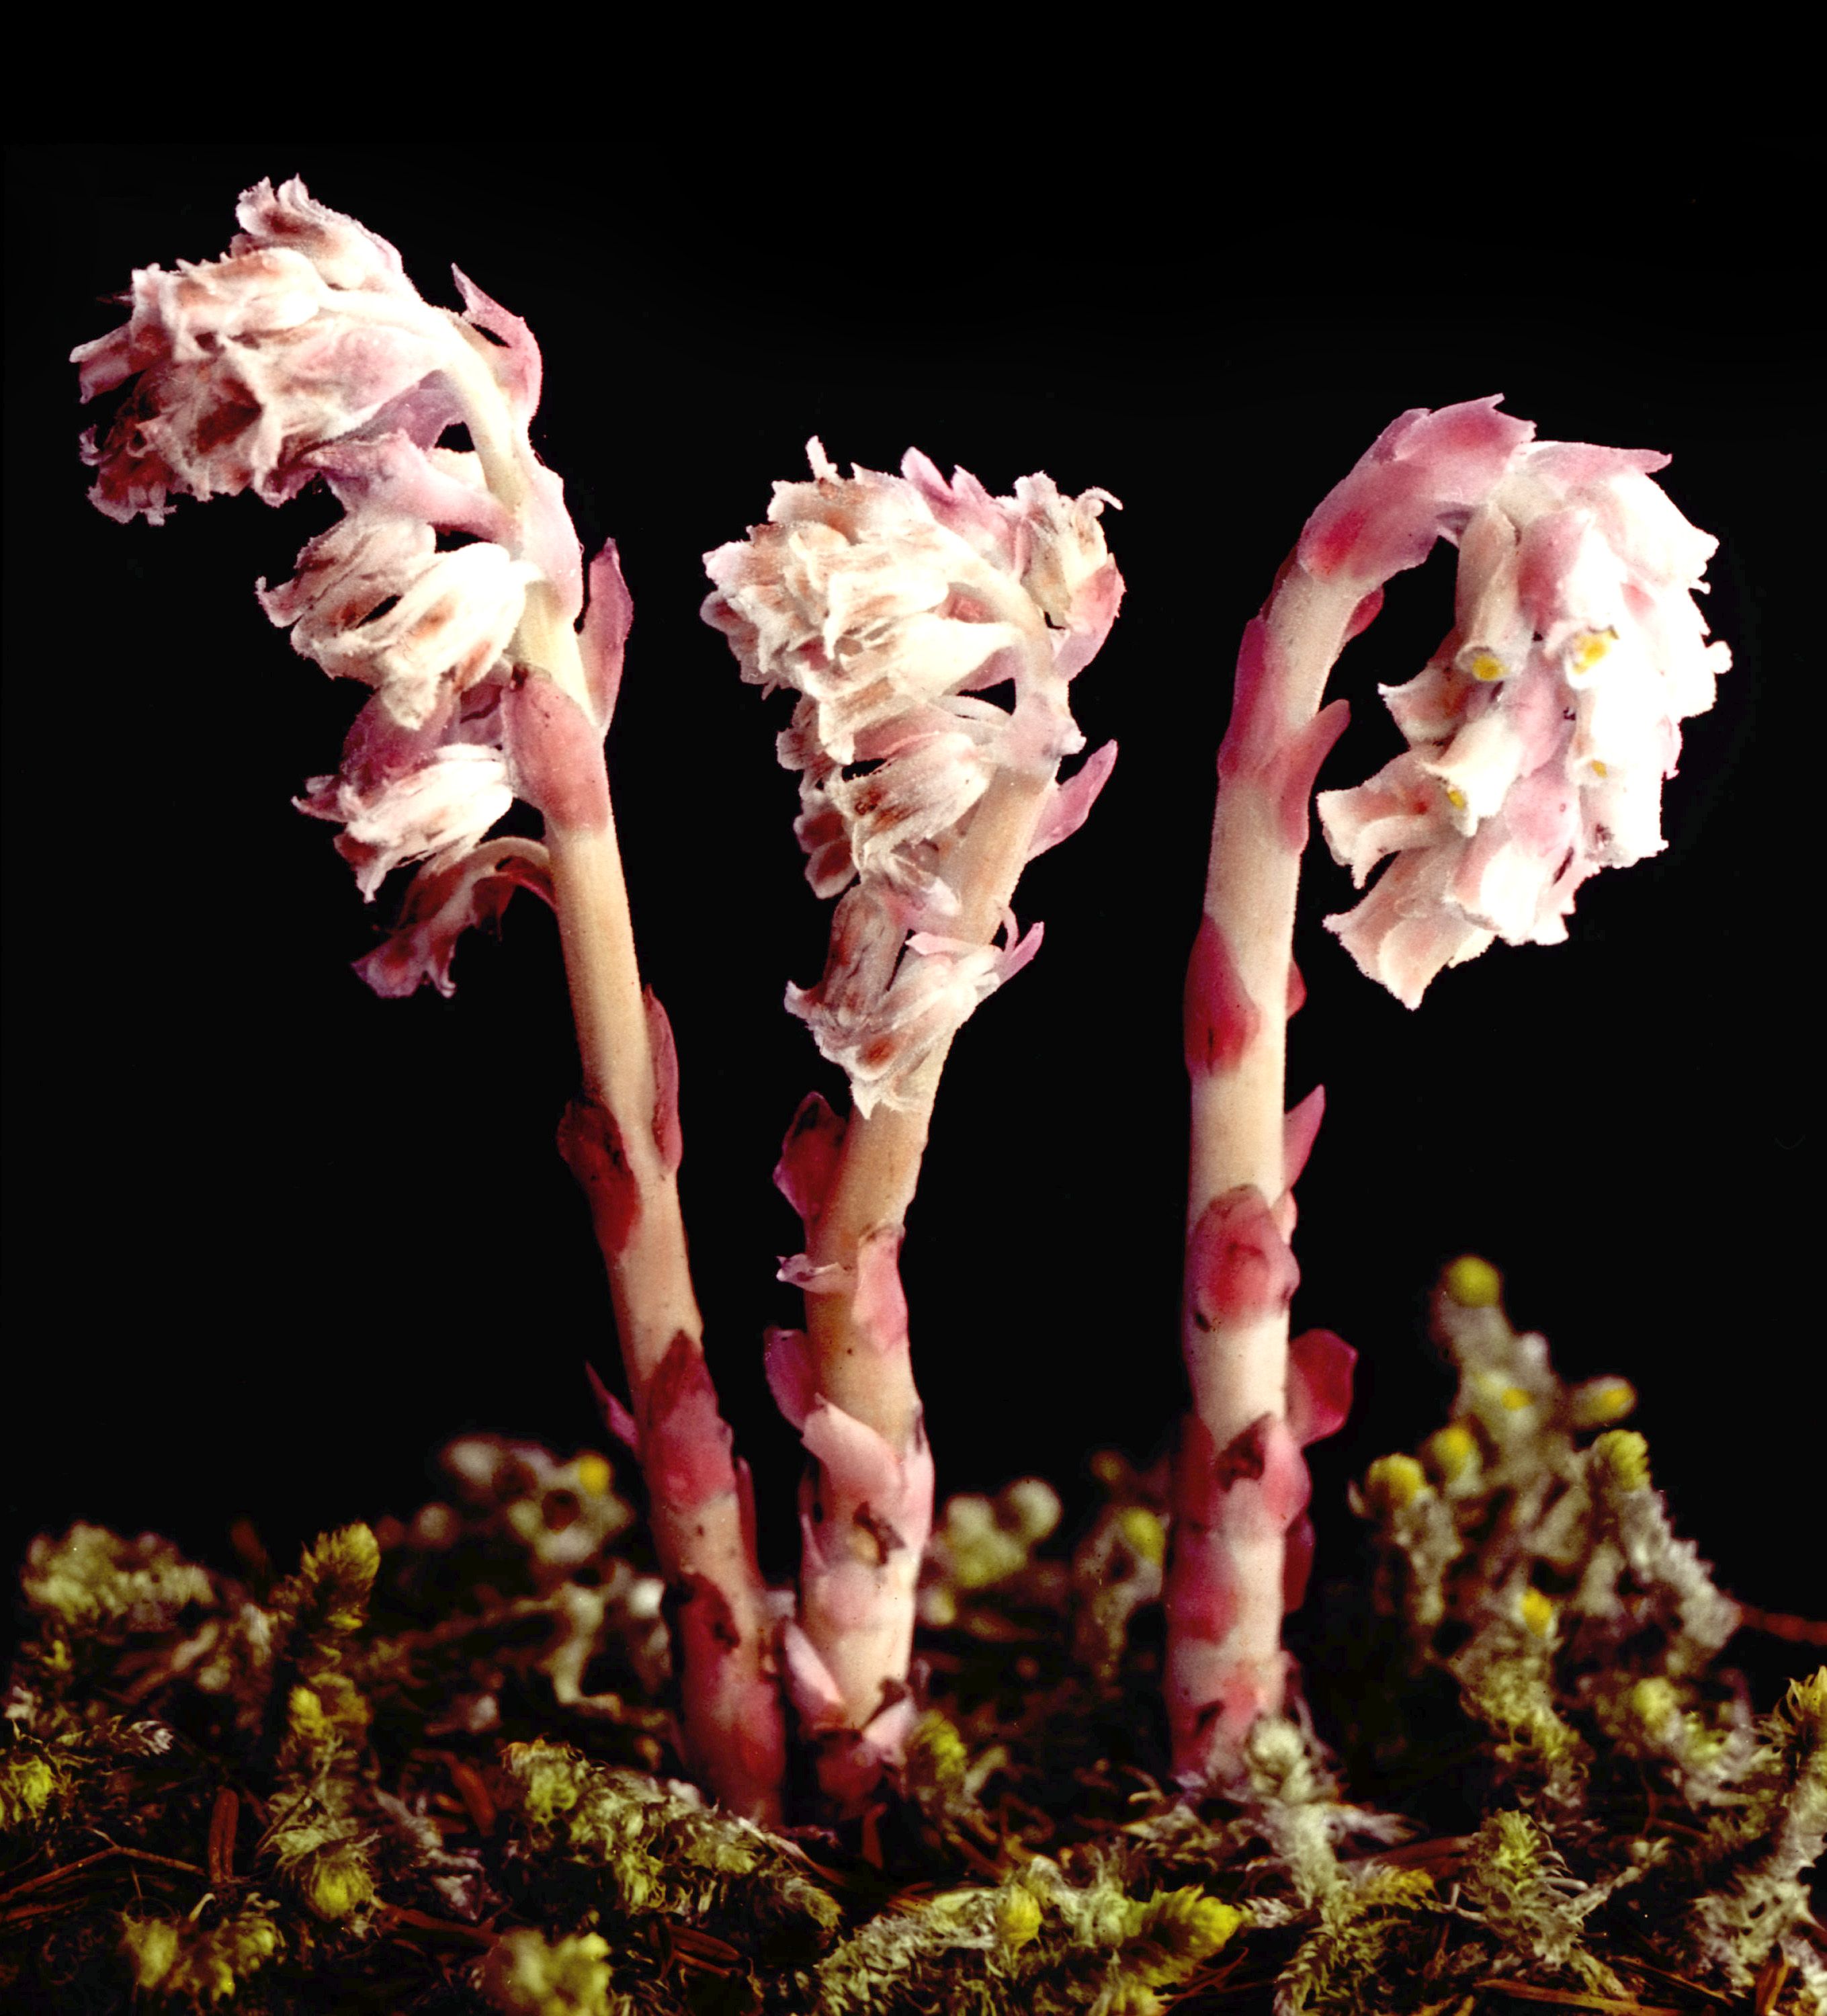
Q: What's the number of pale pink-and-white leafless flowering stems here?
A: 3